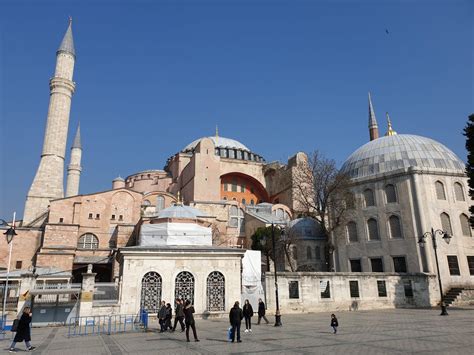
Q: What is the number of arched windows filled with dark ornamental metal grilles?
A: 3